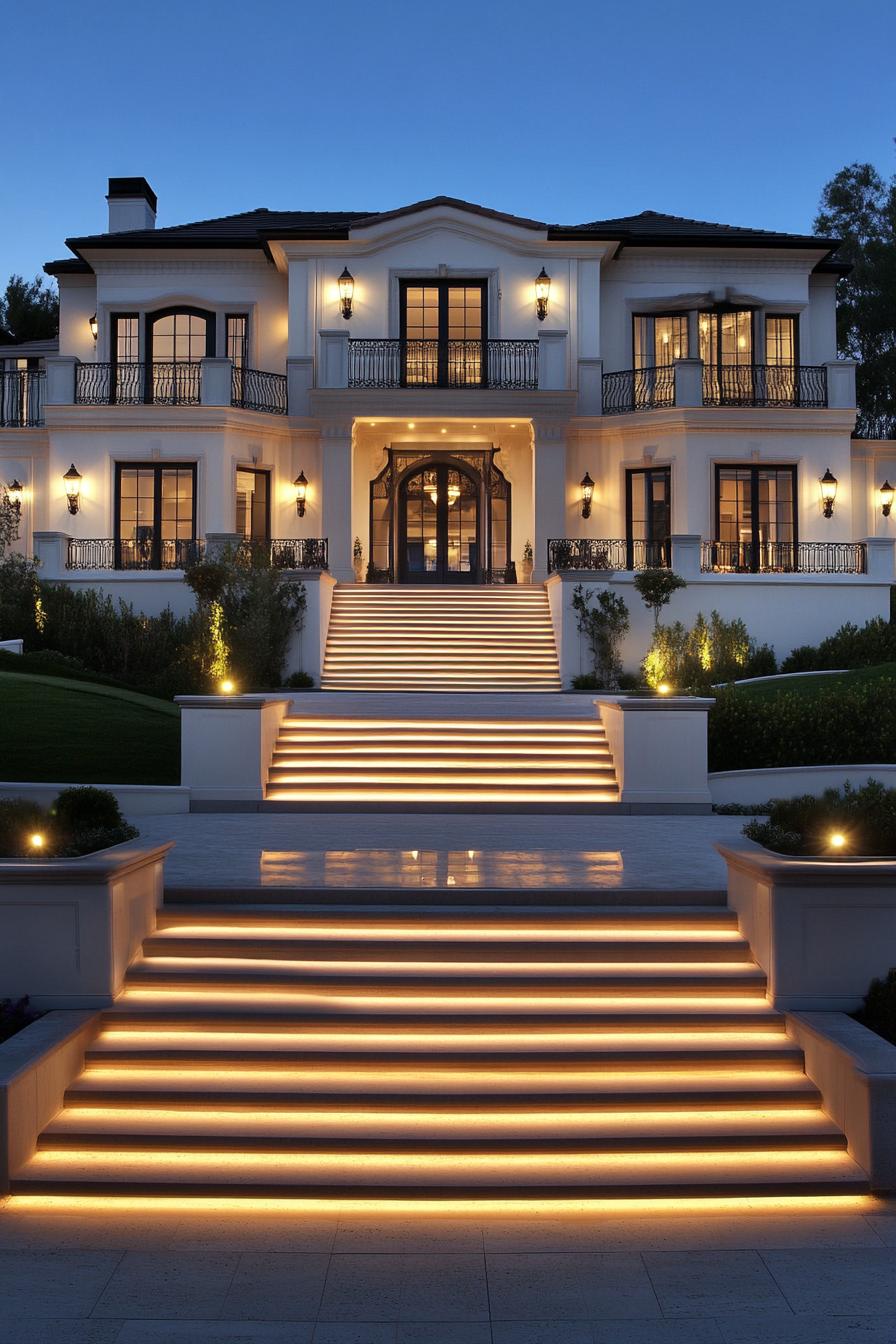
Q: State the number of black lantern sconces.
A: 9